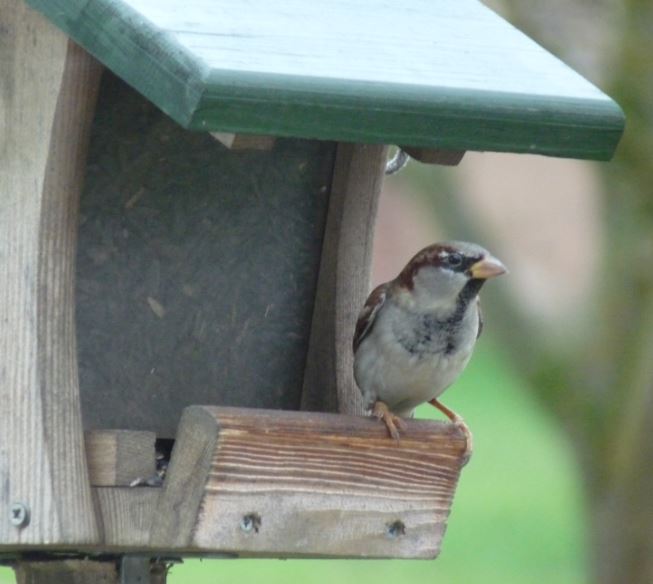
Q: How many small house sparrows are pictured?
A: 1